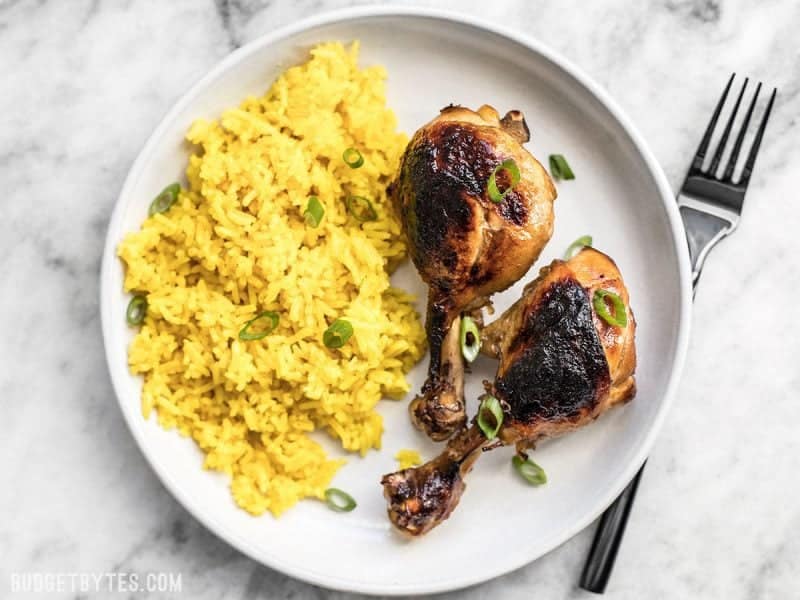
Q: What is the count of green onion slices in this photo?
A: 15